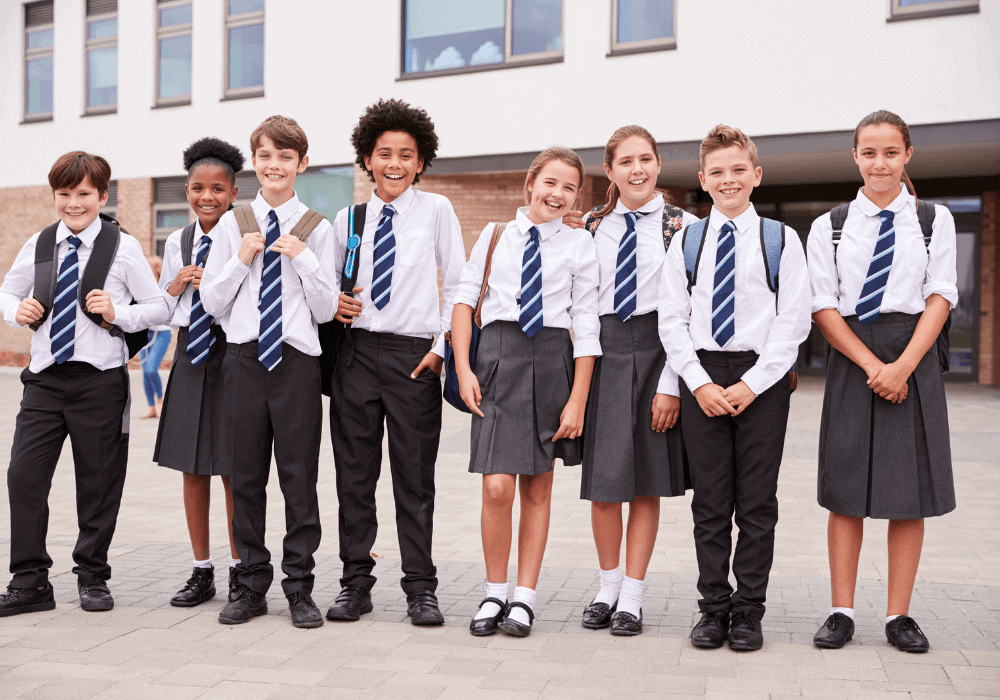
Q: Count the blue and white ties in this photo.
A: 8